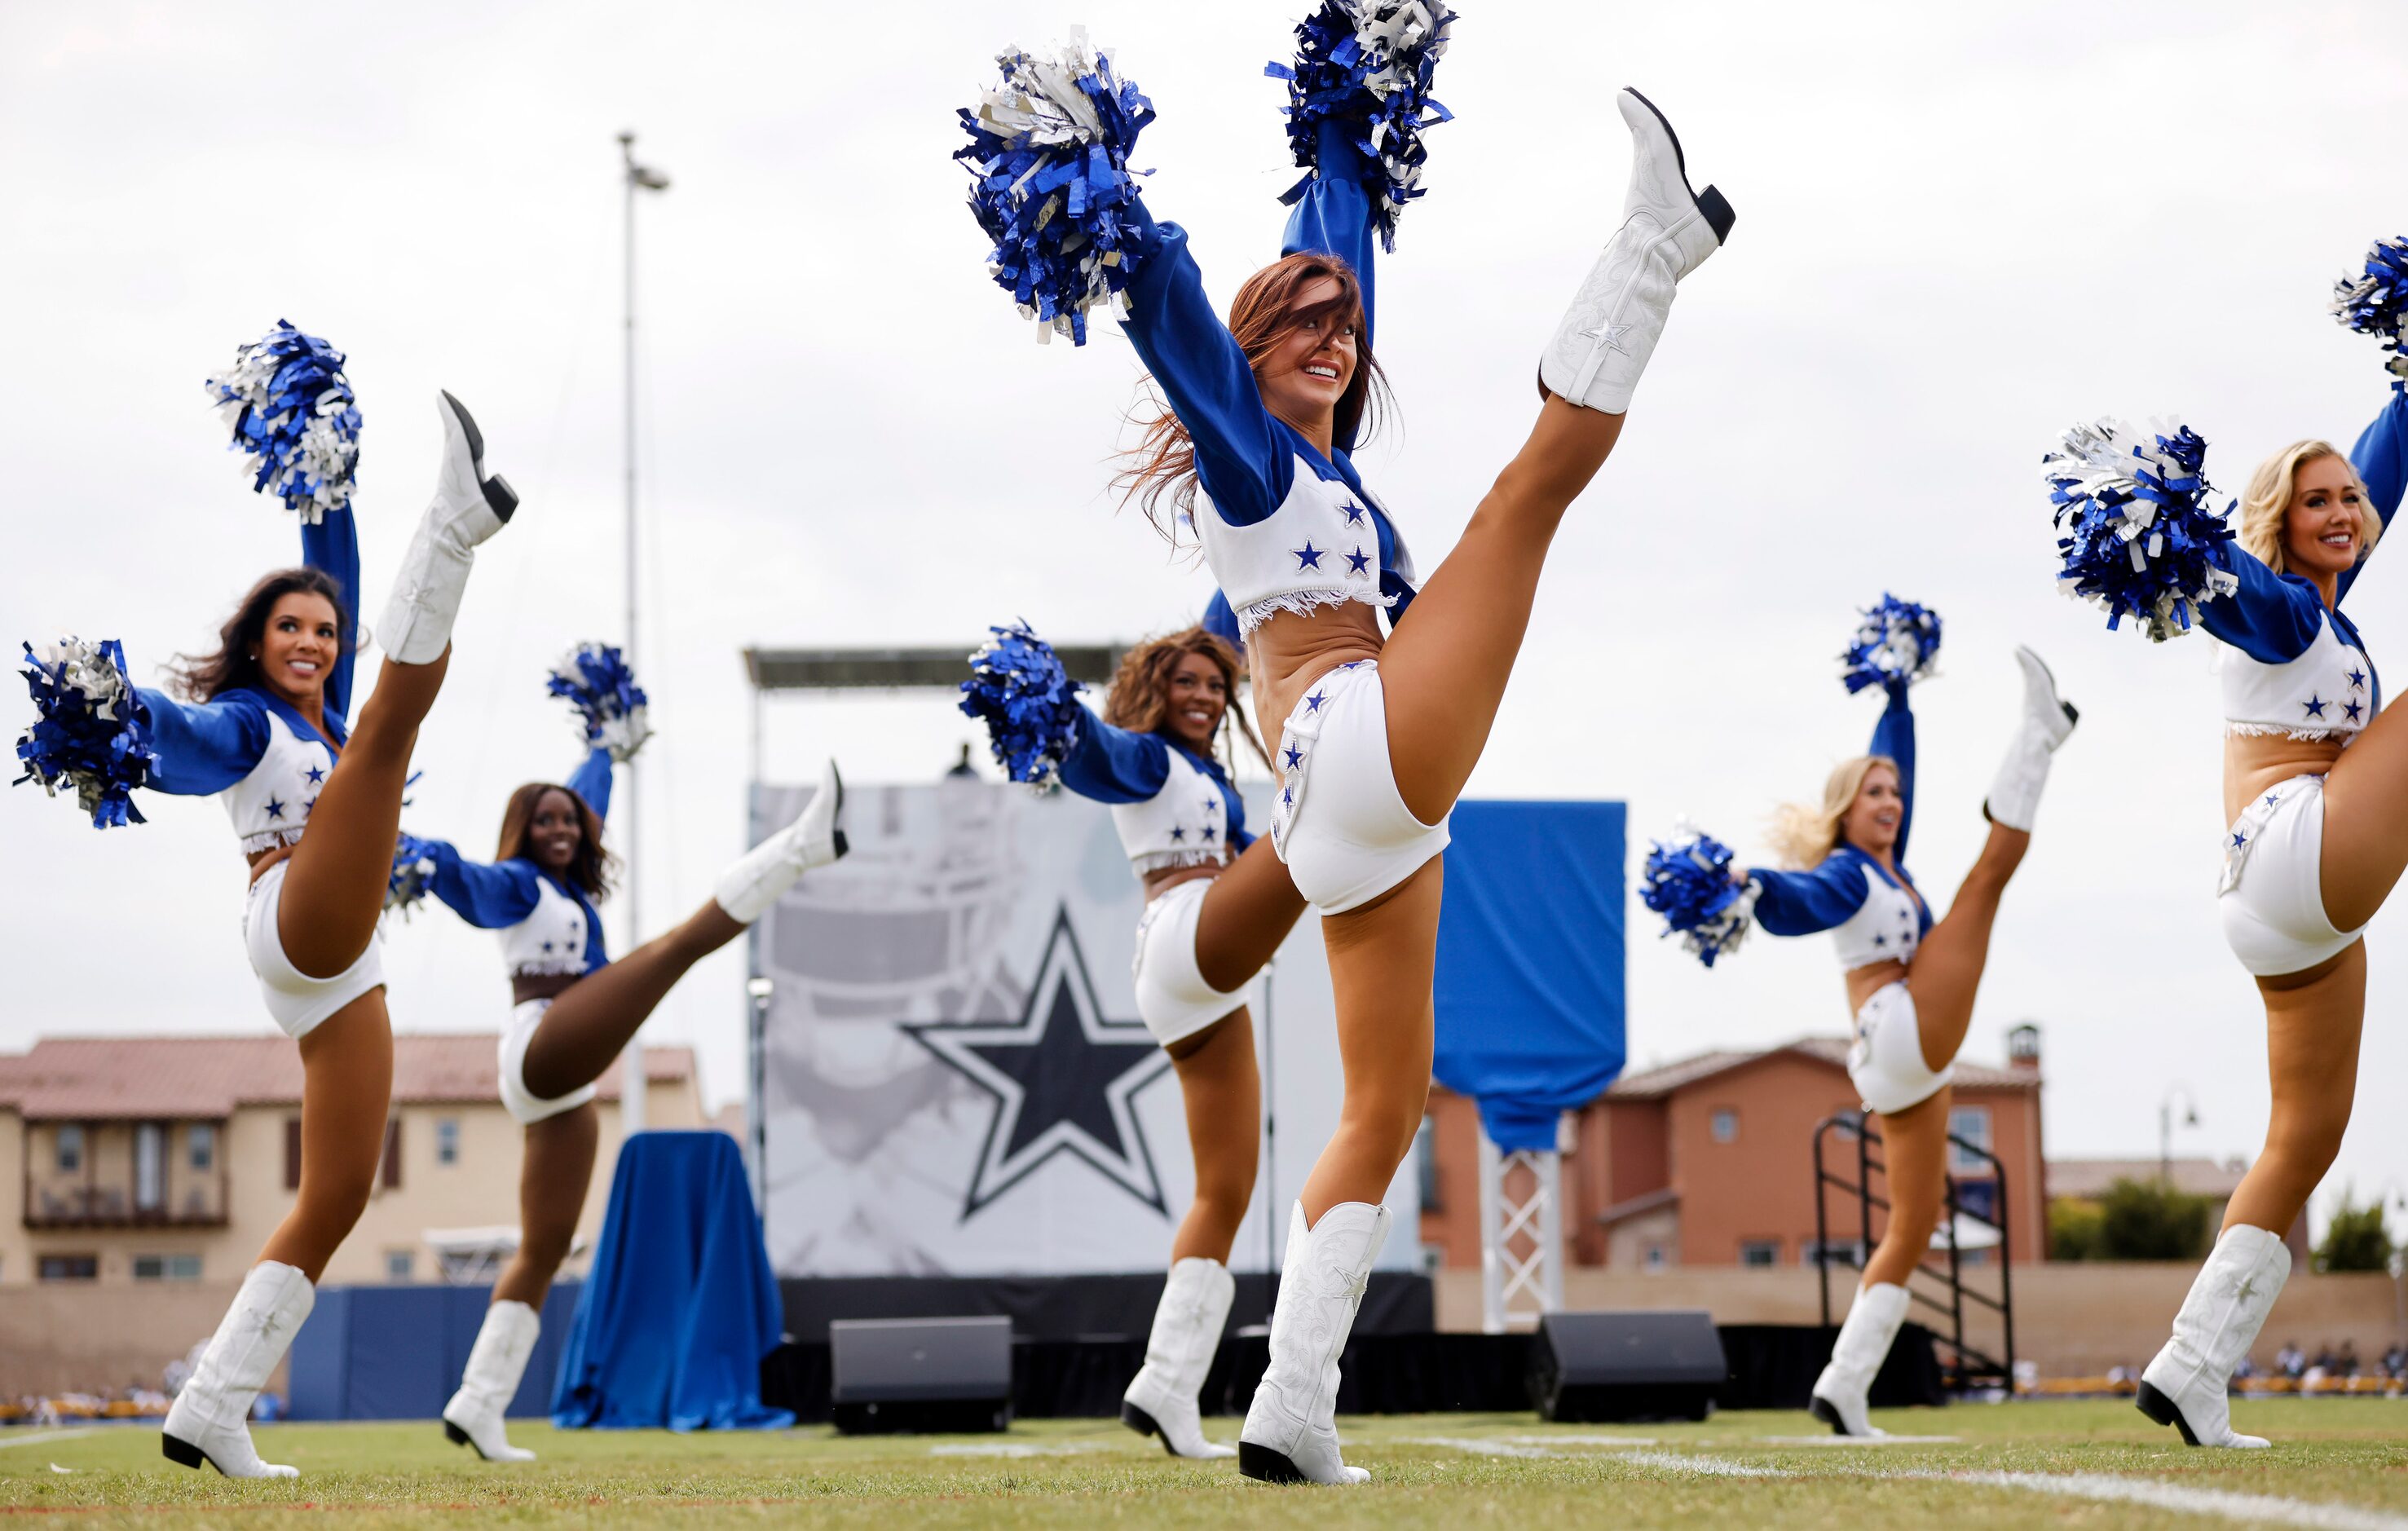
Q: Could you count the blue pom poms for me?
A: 11